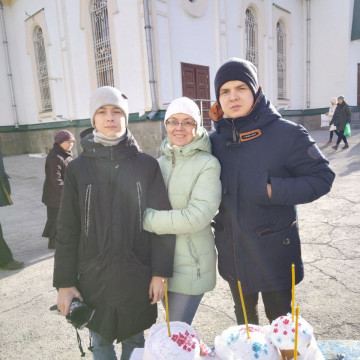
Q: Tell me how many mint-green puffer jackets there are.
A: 1